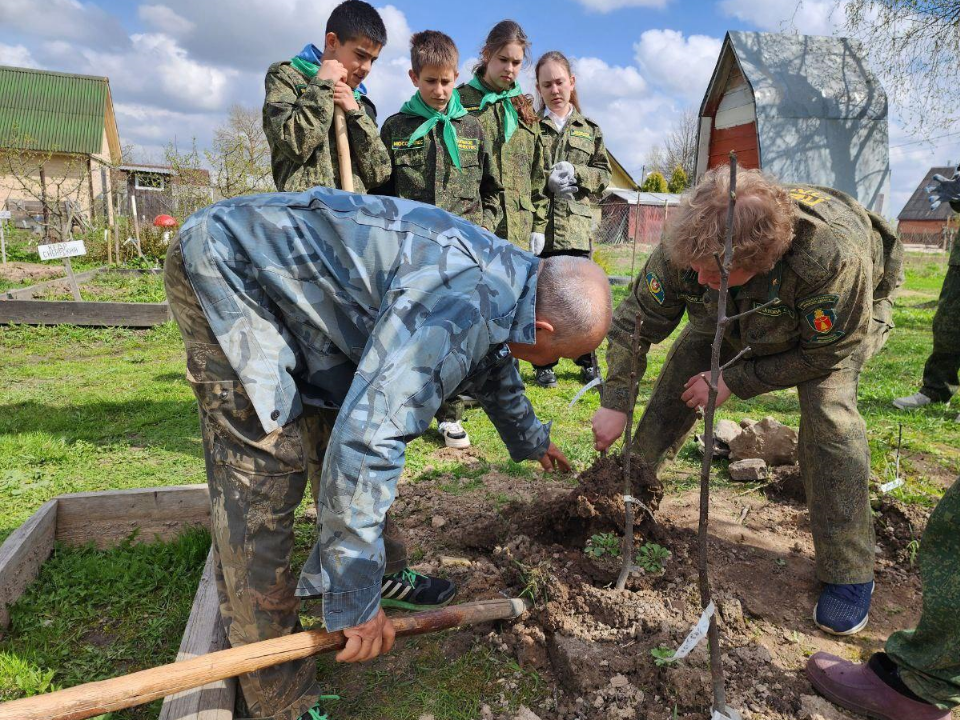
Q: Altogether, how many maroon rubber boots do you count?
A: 1